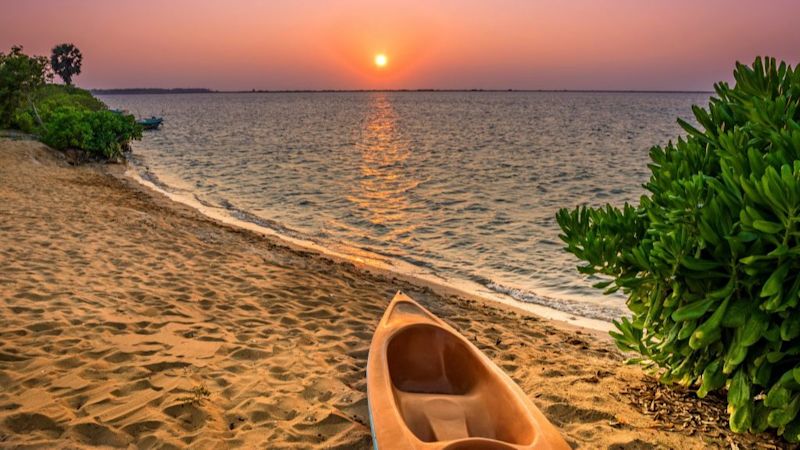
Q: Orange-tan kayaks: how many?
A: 1